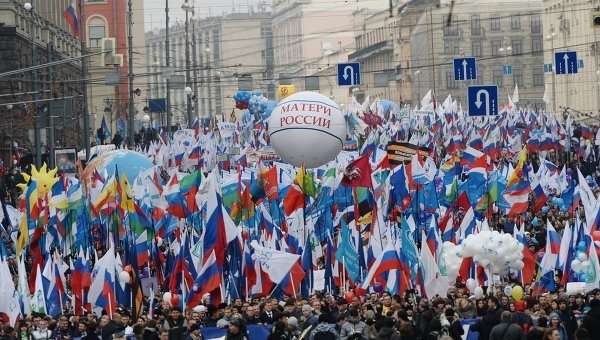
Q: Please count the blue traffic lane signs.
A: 4